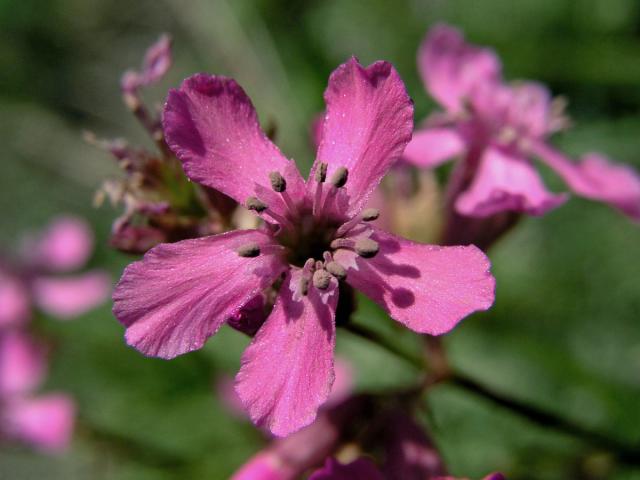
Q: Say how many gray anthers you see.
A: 10